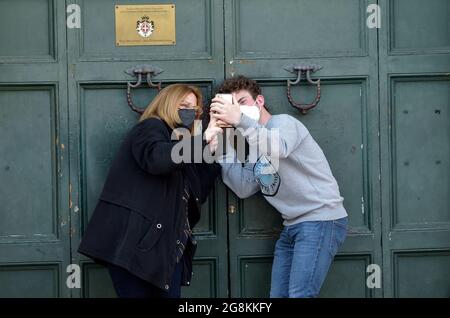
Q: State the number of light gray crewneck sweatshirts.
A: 1